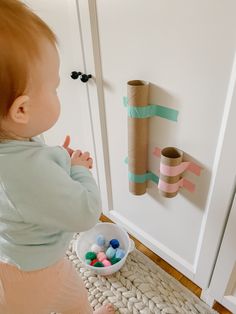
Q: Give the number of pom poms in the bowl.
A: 12